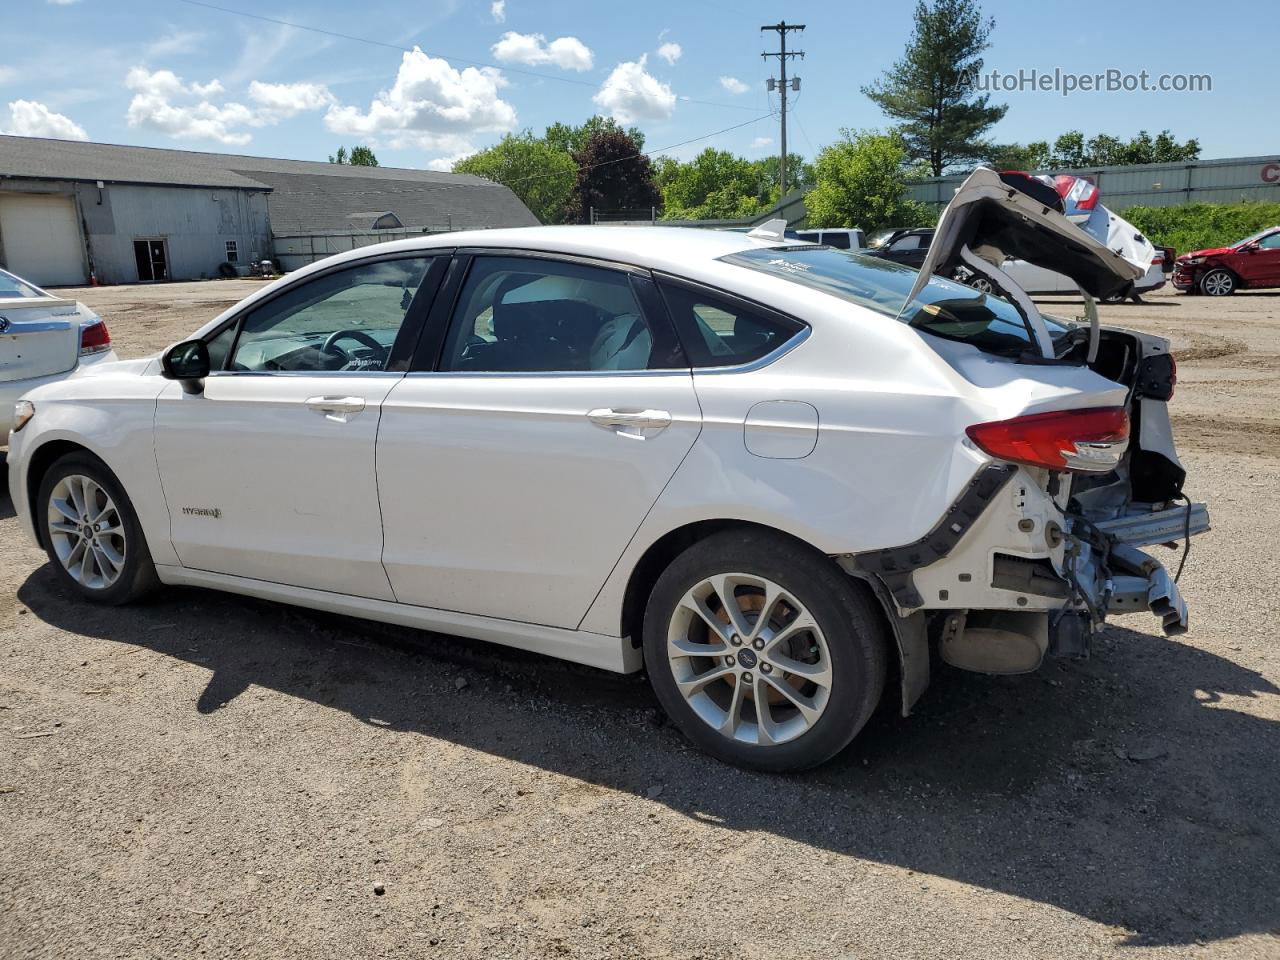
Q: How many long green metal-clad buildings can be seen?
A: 1